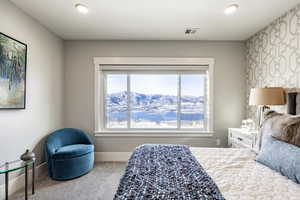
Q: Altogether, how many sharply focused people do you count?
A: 0